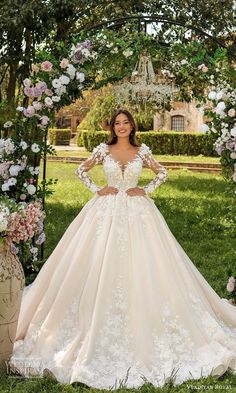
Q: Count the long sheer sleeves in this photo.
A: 2